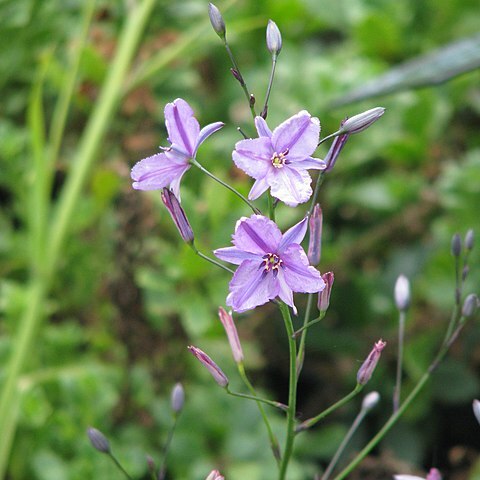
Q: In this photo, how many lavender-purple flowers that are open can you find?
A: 3